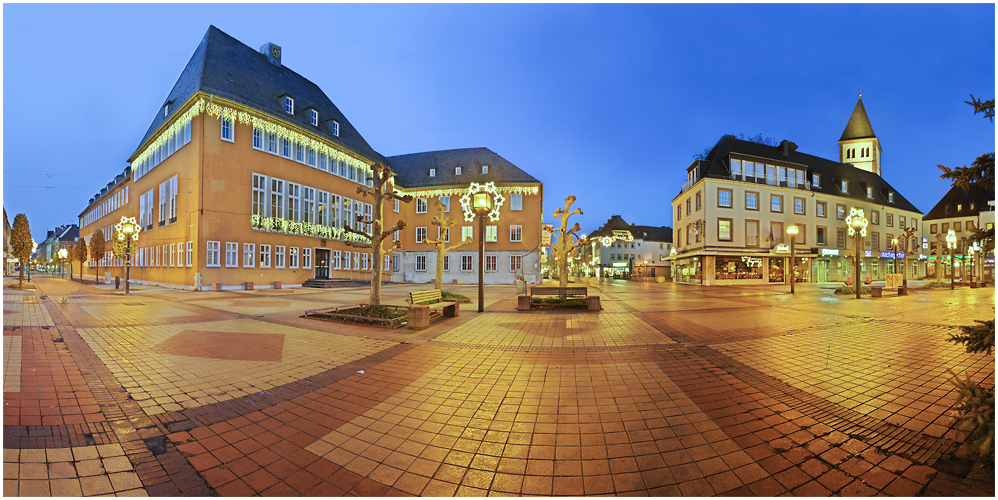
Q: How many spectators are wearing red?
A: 0